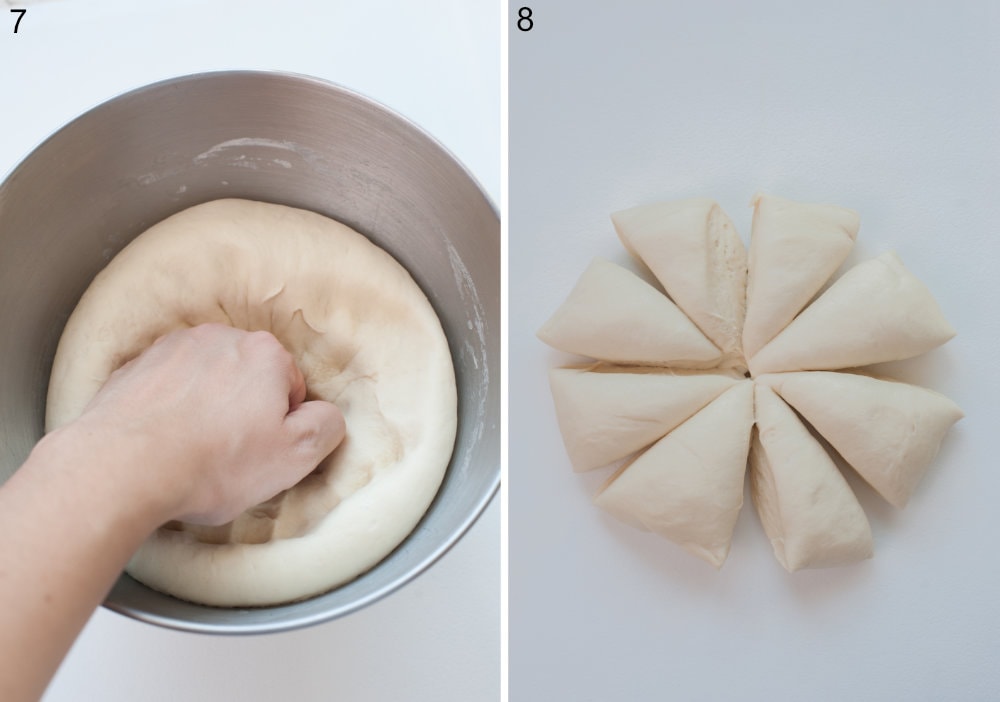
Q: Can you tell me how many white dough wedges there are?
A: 8